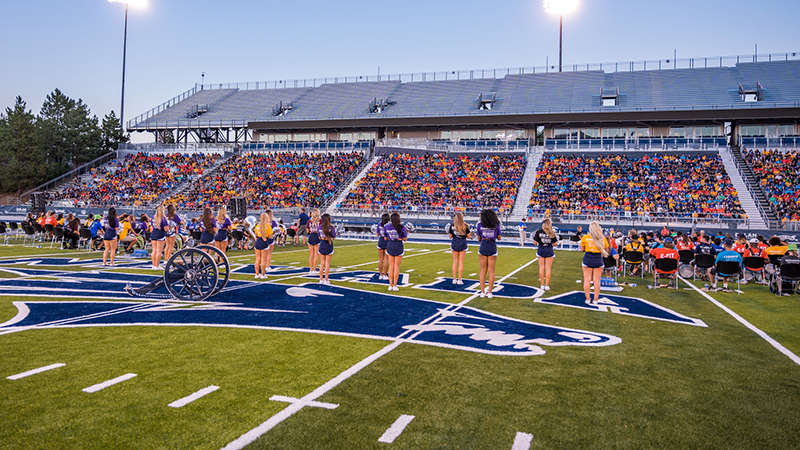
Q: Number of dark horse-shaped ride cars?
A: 0